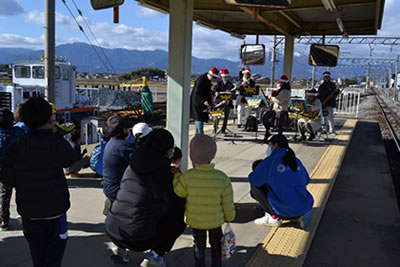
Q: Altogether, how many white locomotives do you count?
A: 1